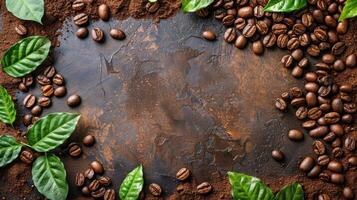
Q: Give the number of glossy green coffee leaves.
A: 12